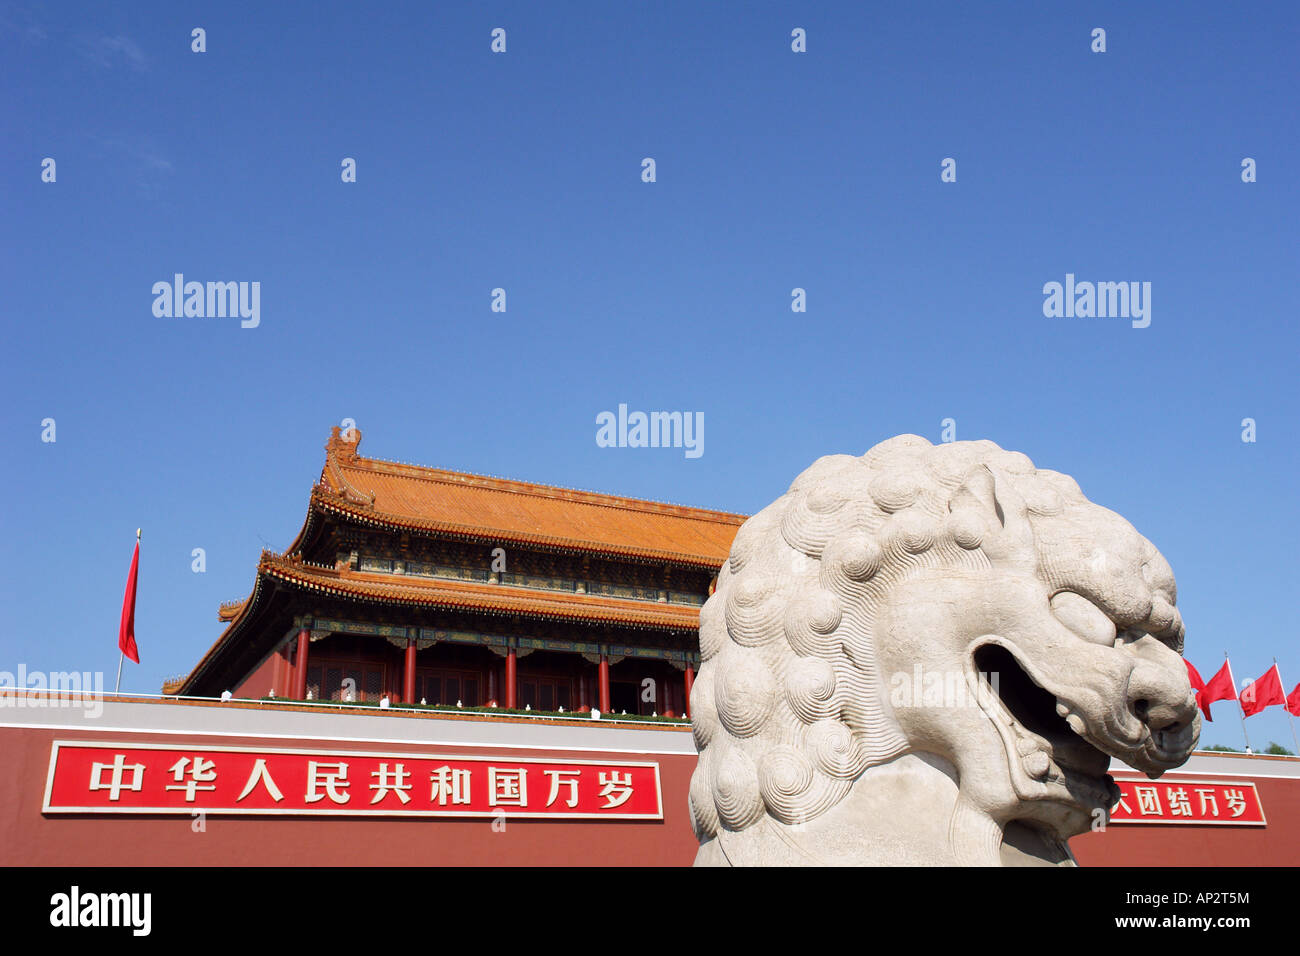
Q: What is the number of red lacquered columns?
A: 5